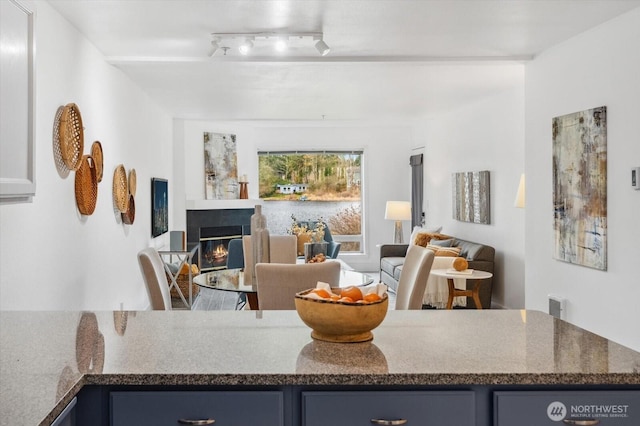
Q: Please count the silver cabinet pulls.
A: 3